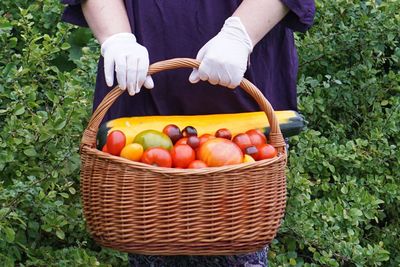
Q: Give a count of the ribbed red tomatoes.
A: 1